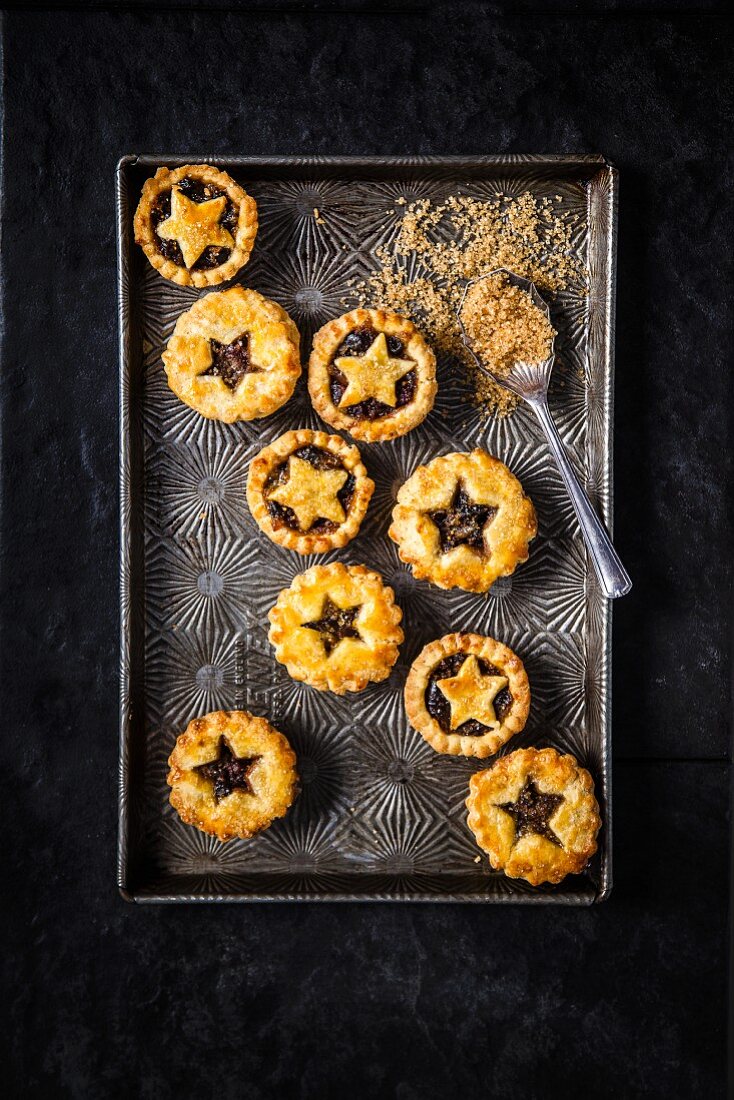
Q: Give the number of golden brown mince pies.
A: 9